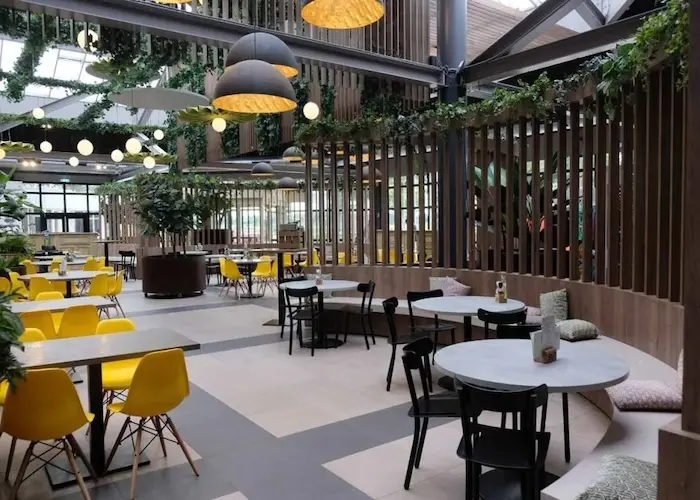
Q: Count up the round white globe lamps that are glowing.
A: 12